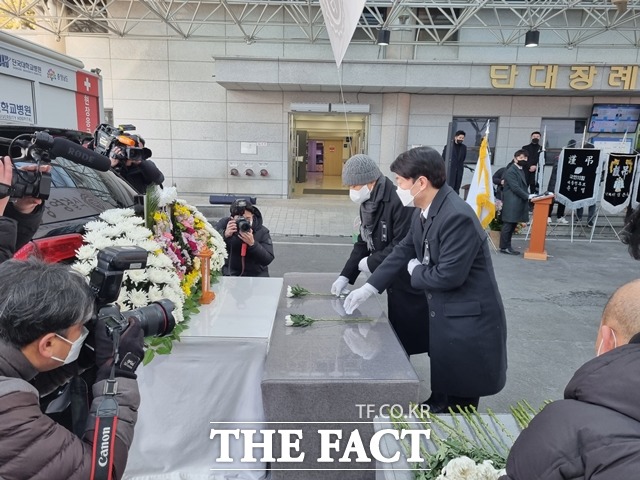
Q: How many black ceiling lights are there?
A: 2